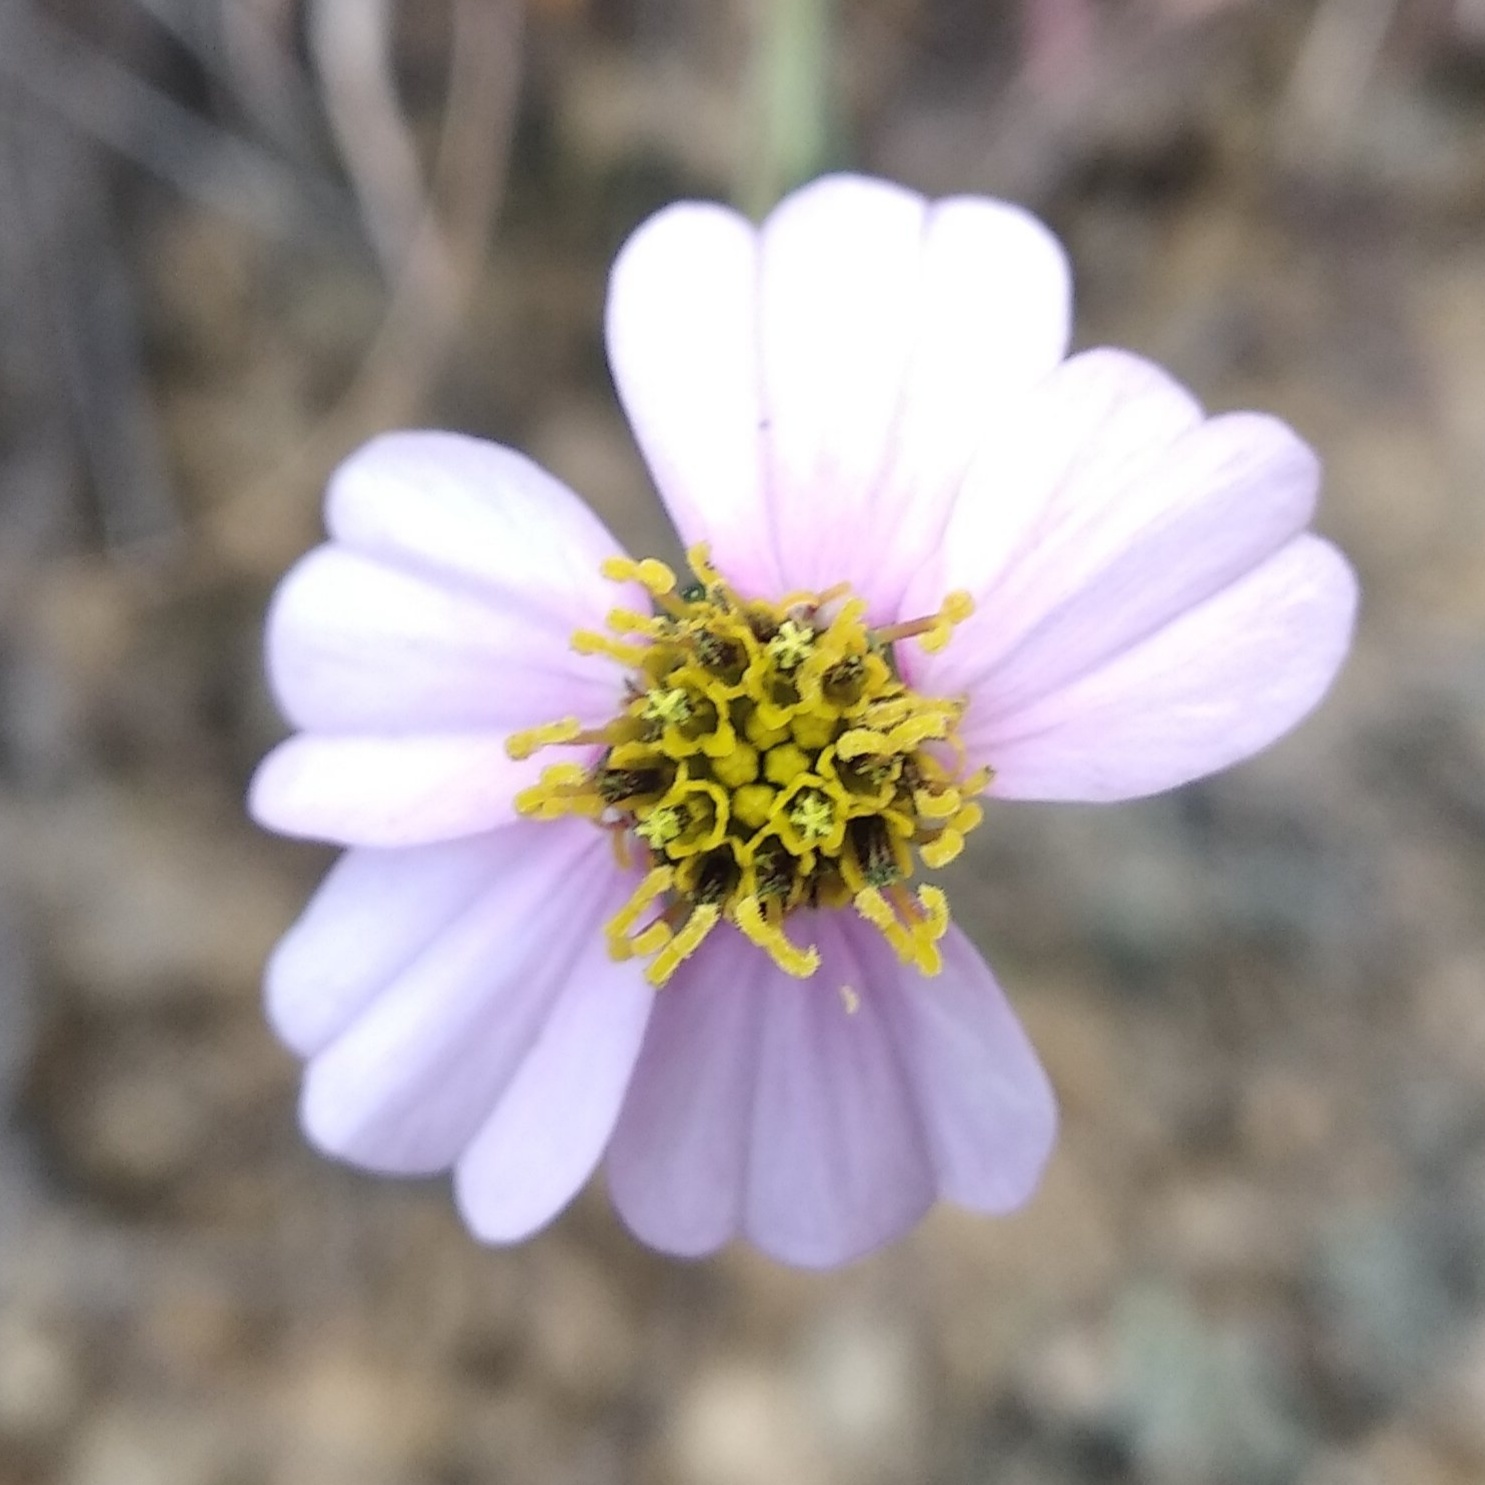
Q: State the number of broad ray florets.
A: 5